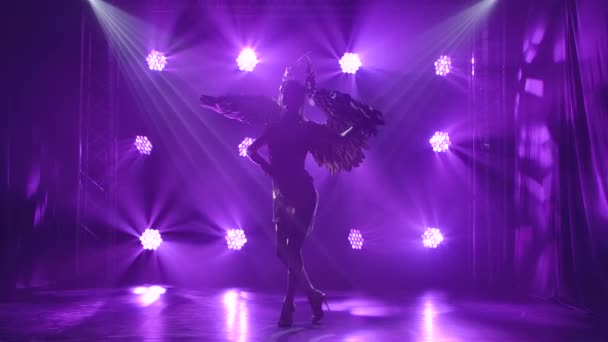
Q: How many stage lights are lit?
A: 11